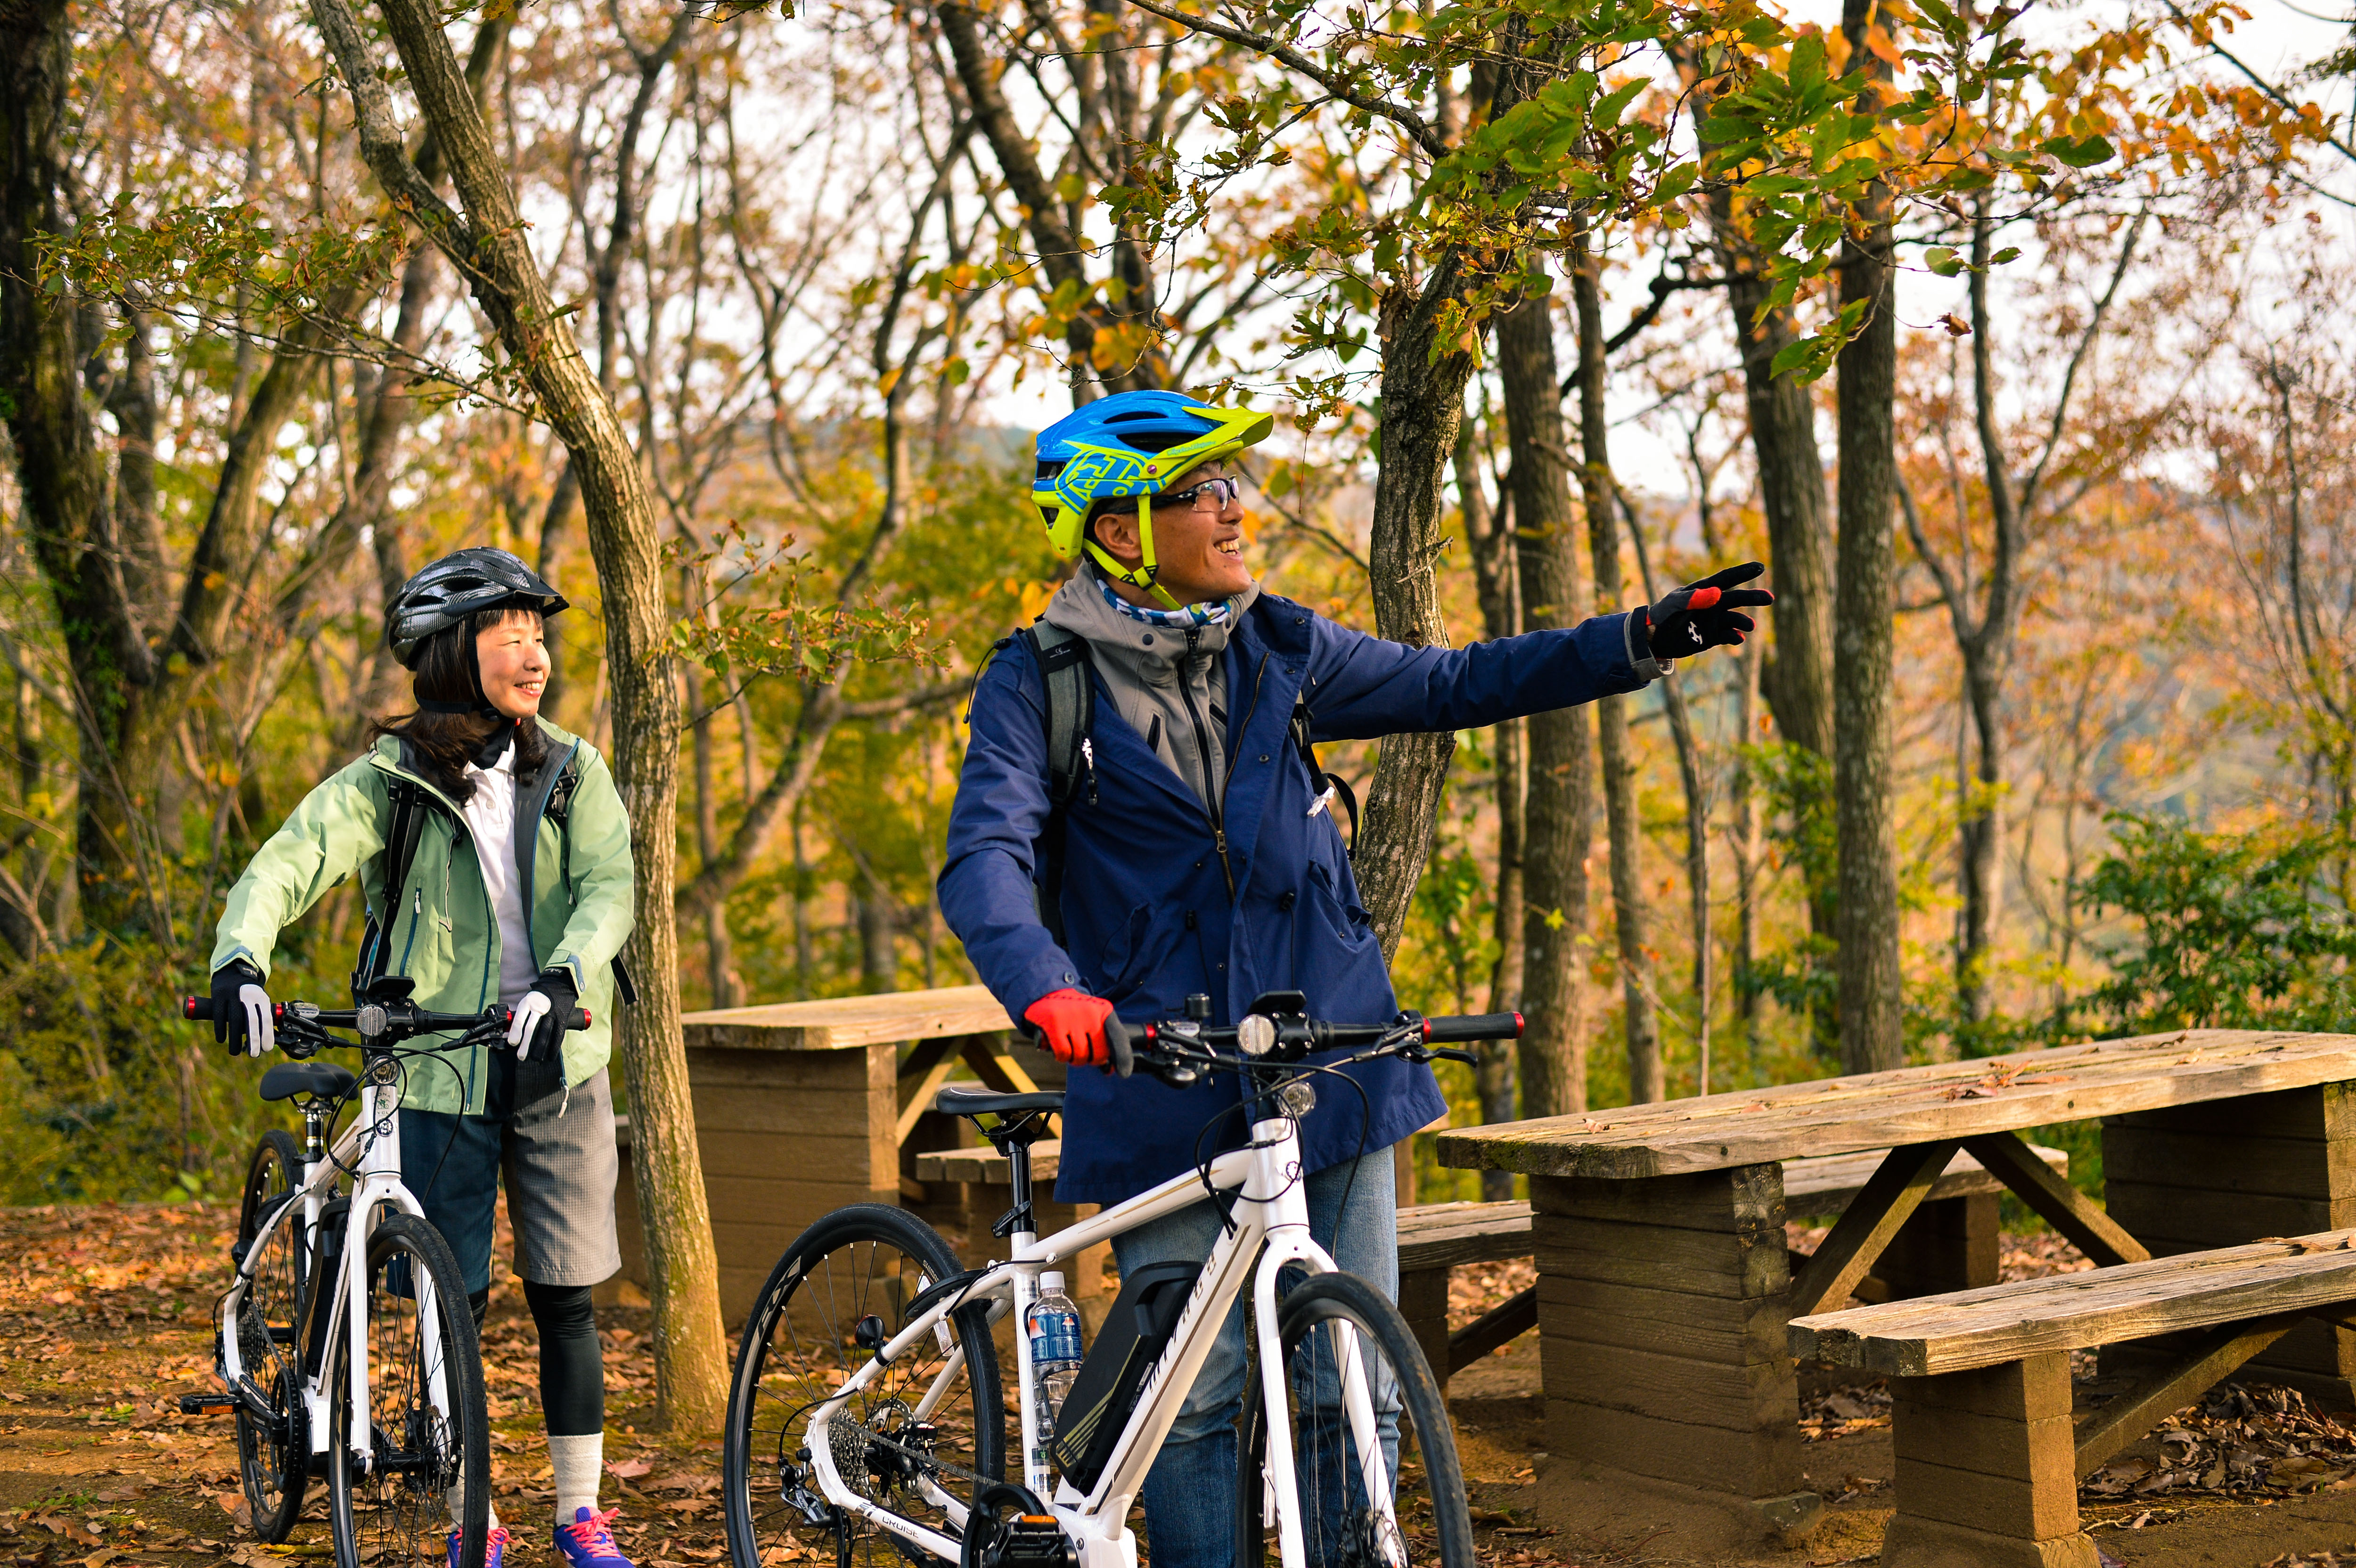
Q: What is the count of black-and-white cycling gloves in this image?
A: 2